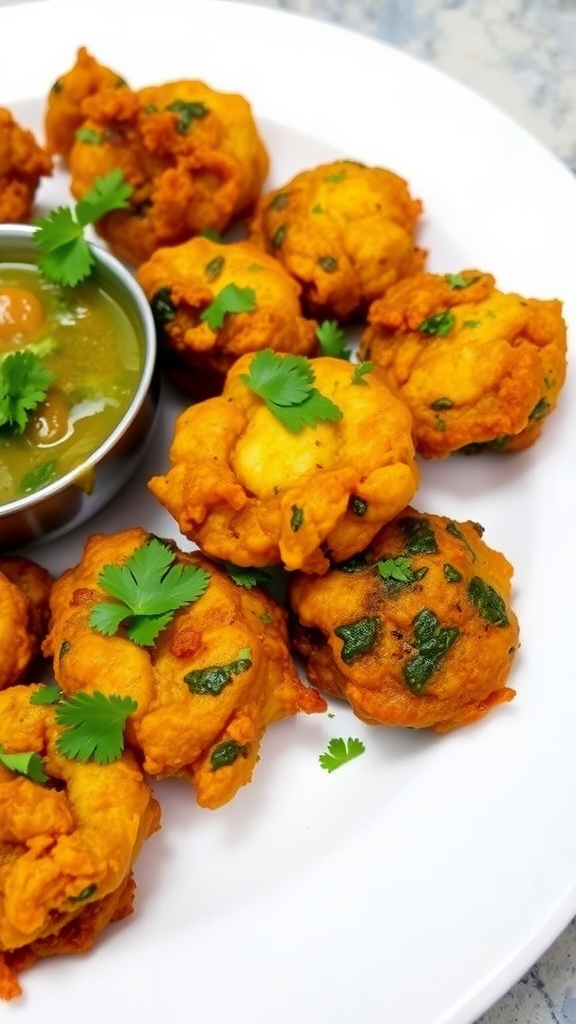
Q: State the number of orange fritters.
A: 11